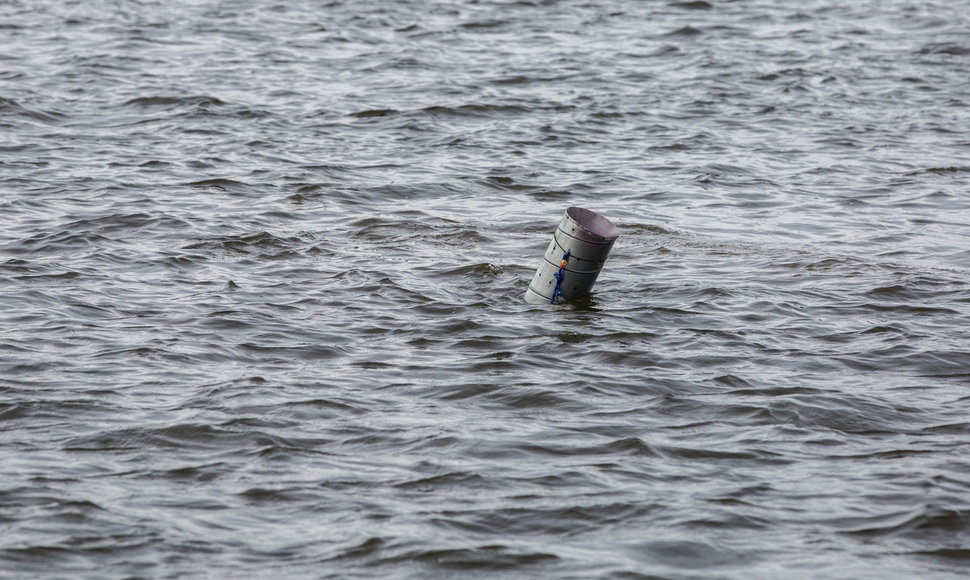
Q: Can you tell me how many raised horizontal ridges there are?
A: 3